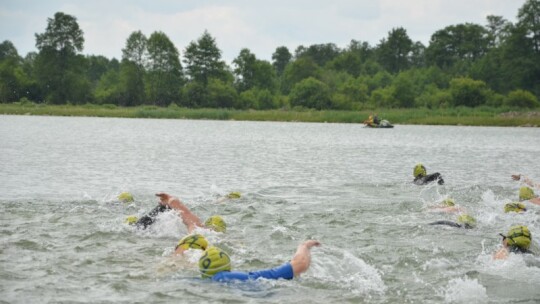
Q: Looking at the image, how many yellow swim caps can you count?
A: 12